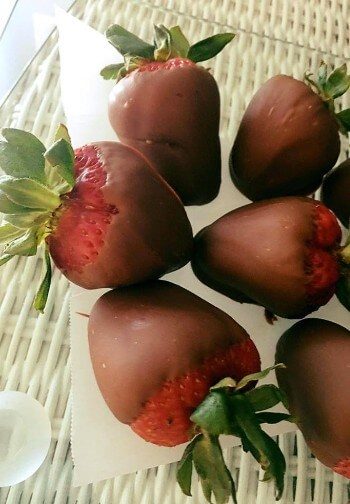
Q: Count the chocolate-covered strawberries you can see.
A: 7